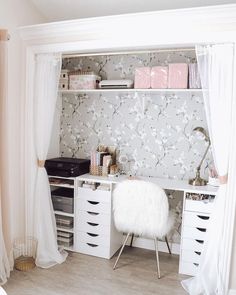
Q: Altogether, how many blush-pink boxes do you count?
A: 3